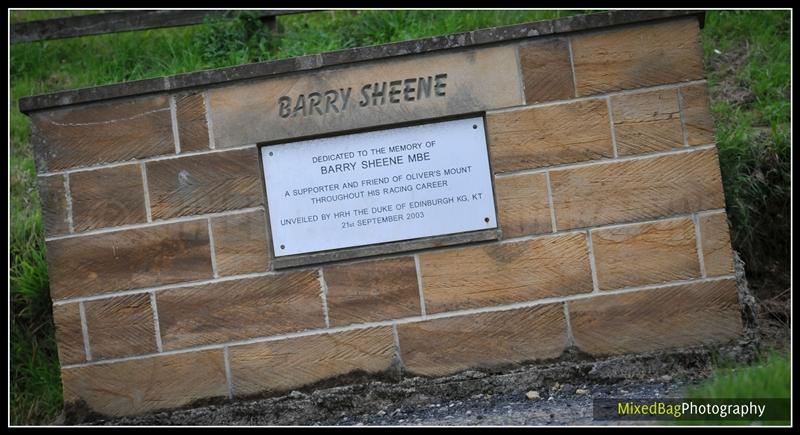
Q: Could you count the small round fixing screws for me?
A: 4